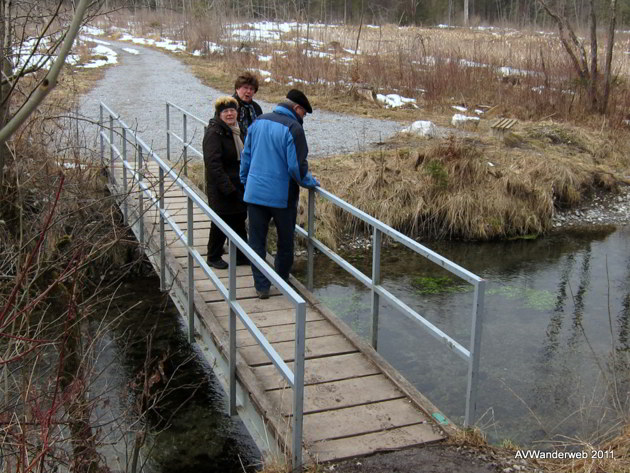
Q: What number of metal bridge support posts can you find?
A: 14